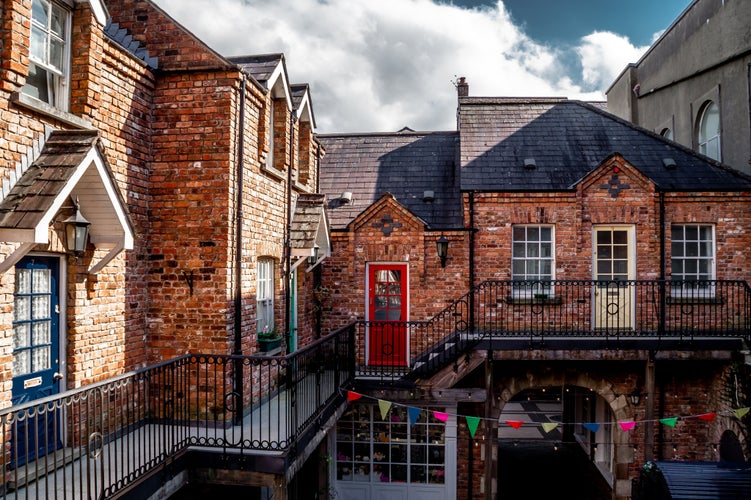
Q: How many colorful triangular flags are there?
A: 12